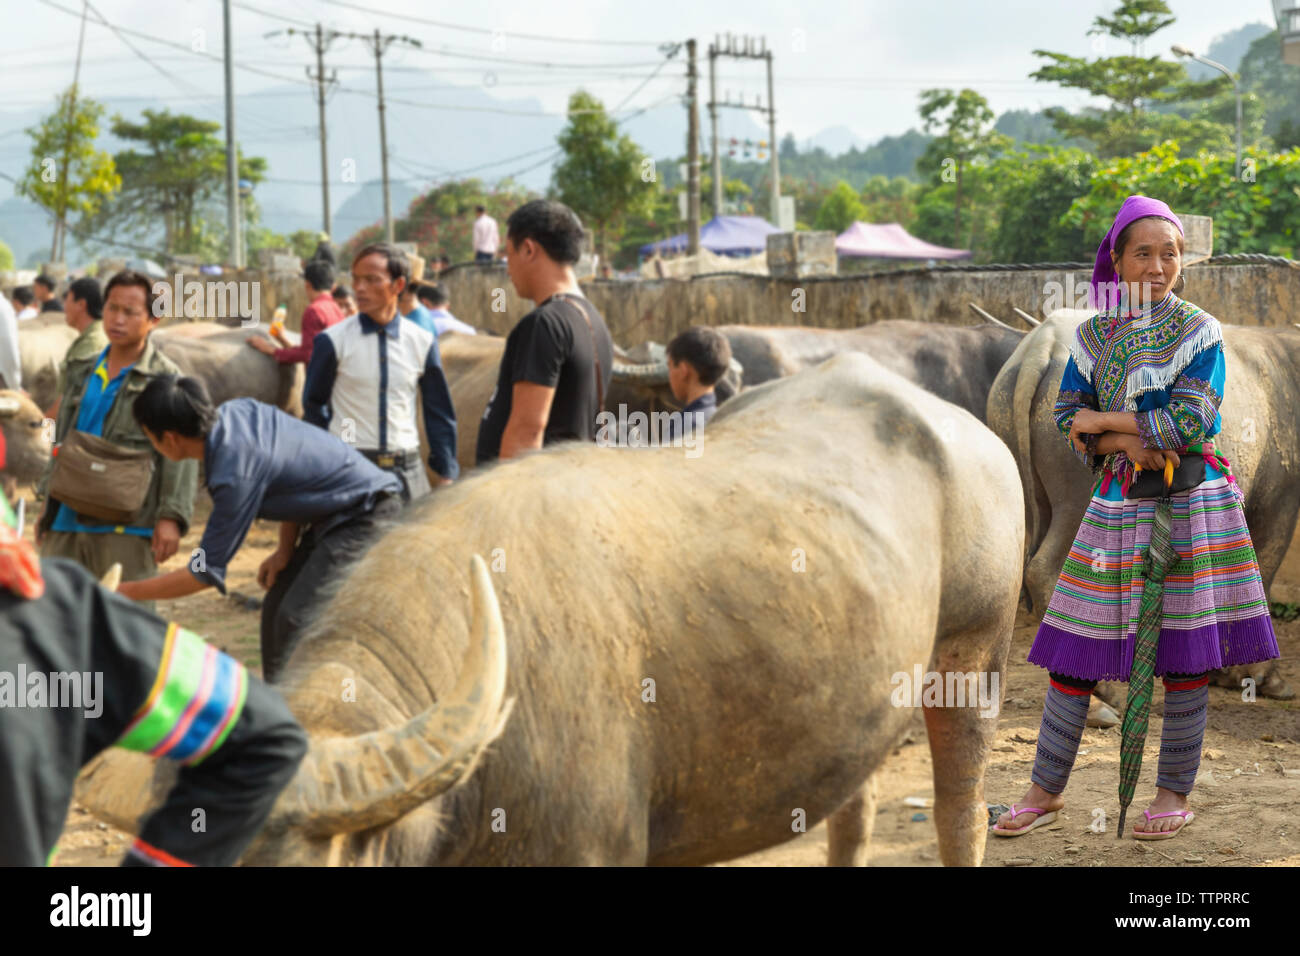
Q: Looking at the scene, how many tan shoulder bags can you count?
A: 1